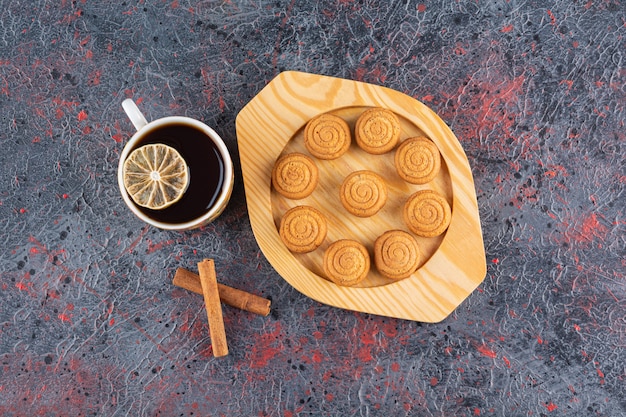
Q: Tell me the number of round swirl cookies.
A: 9